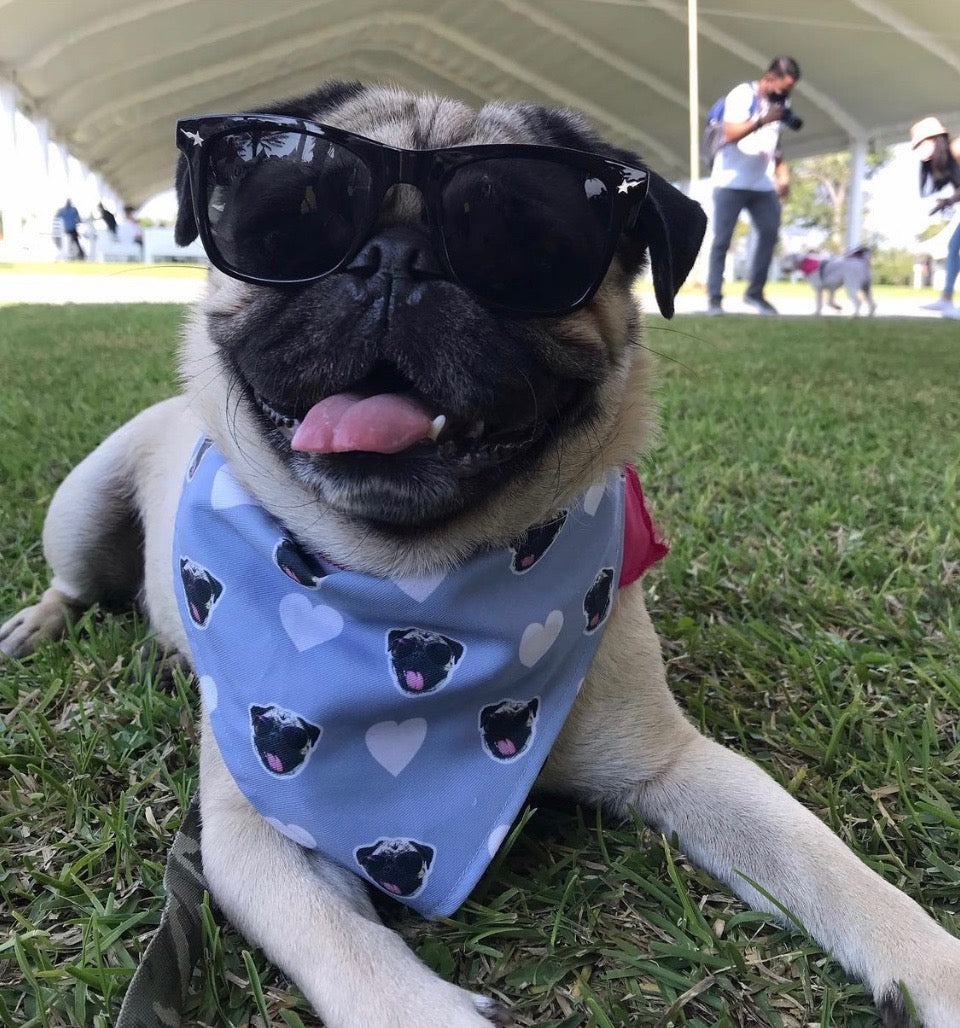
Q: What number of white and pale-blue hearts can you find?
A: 9